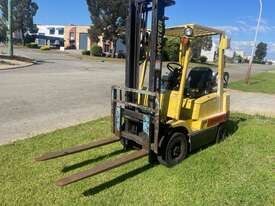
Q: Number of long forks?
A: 2